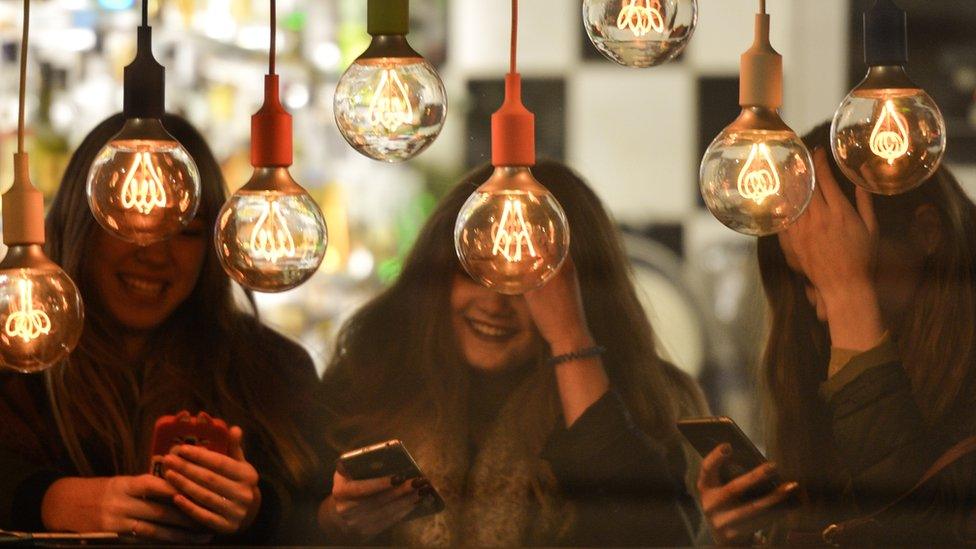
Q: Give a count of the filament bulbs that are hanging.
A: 8